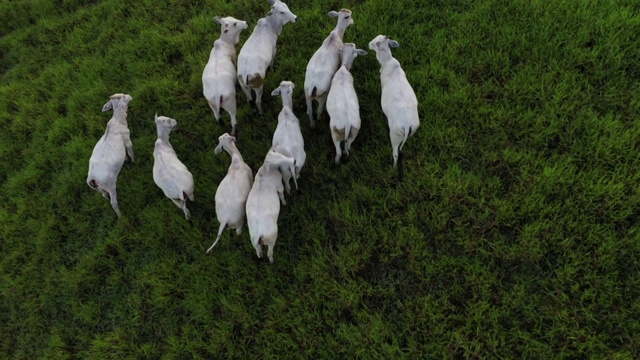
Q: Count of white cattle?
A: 10